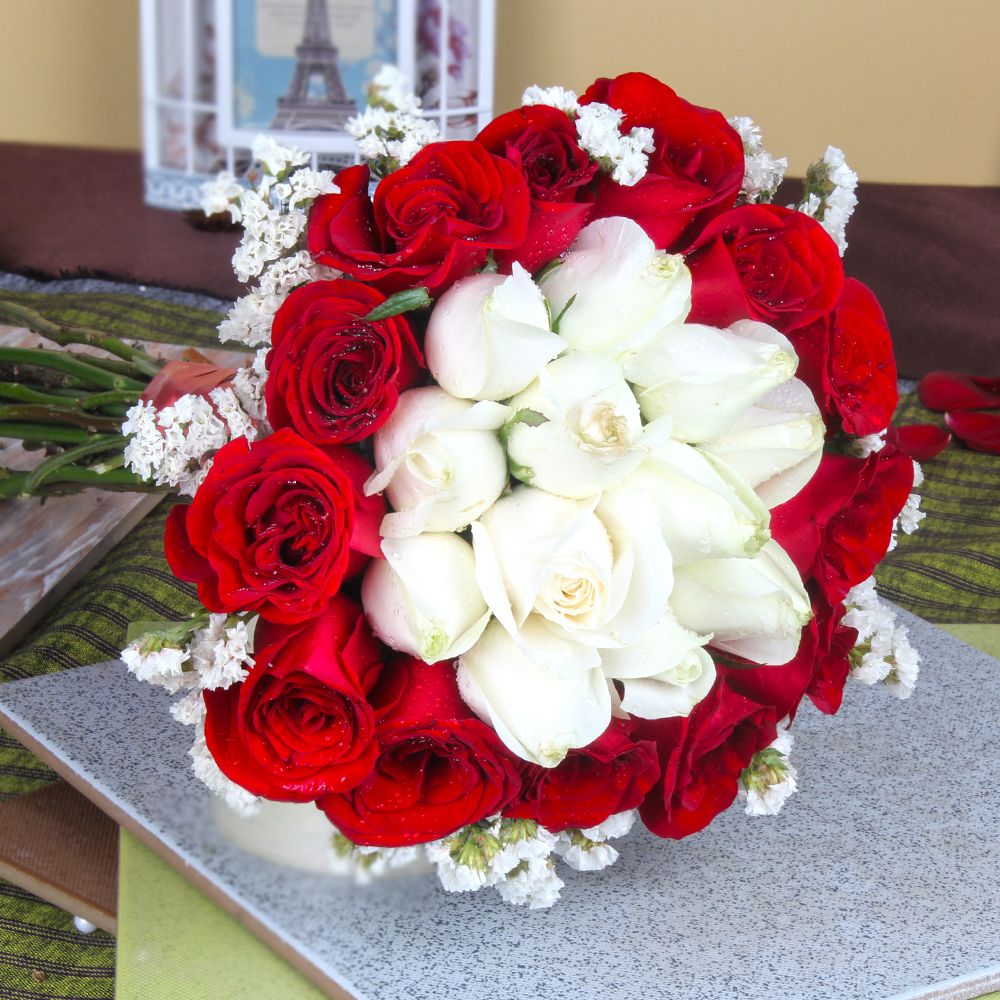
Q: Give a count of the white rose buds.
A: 12